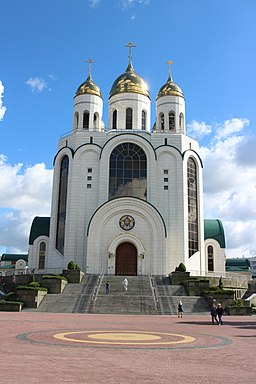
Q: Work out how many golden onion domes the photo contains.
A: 3